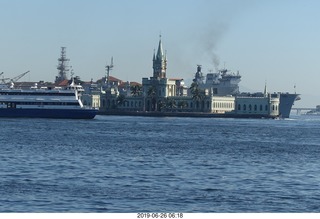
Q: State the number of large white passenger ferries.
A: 1